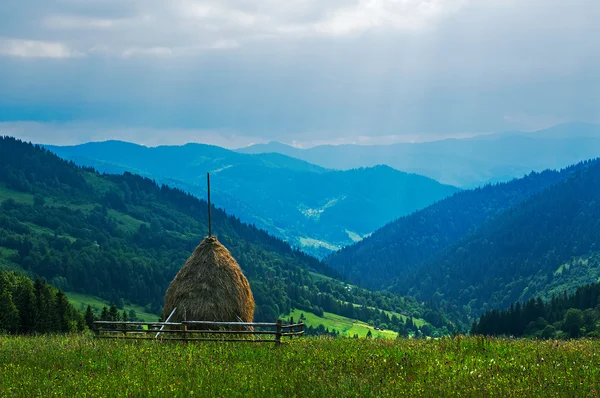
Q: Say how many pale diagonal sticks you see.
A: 2